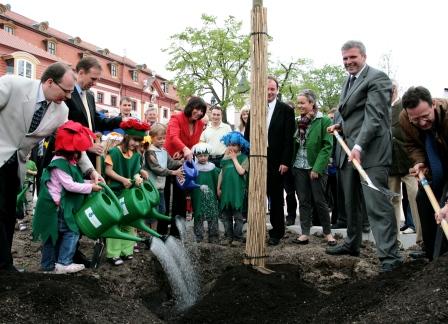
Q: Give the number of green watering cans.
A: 3